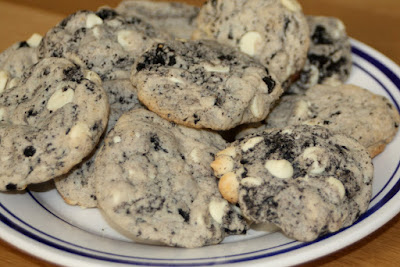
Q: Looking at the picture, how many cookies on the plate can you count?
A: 11